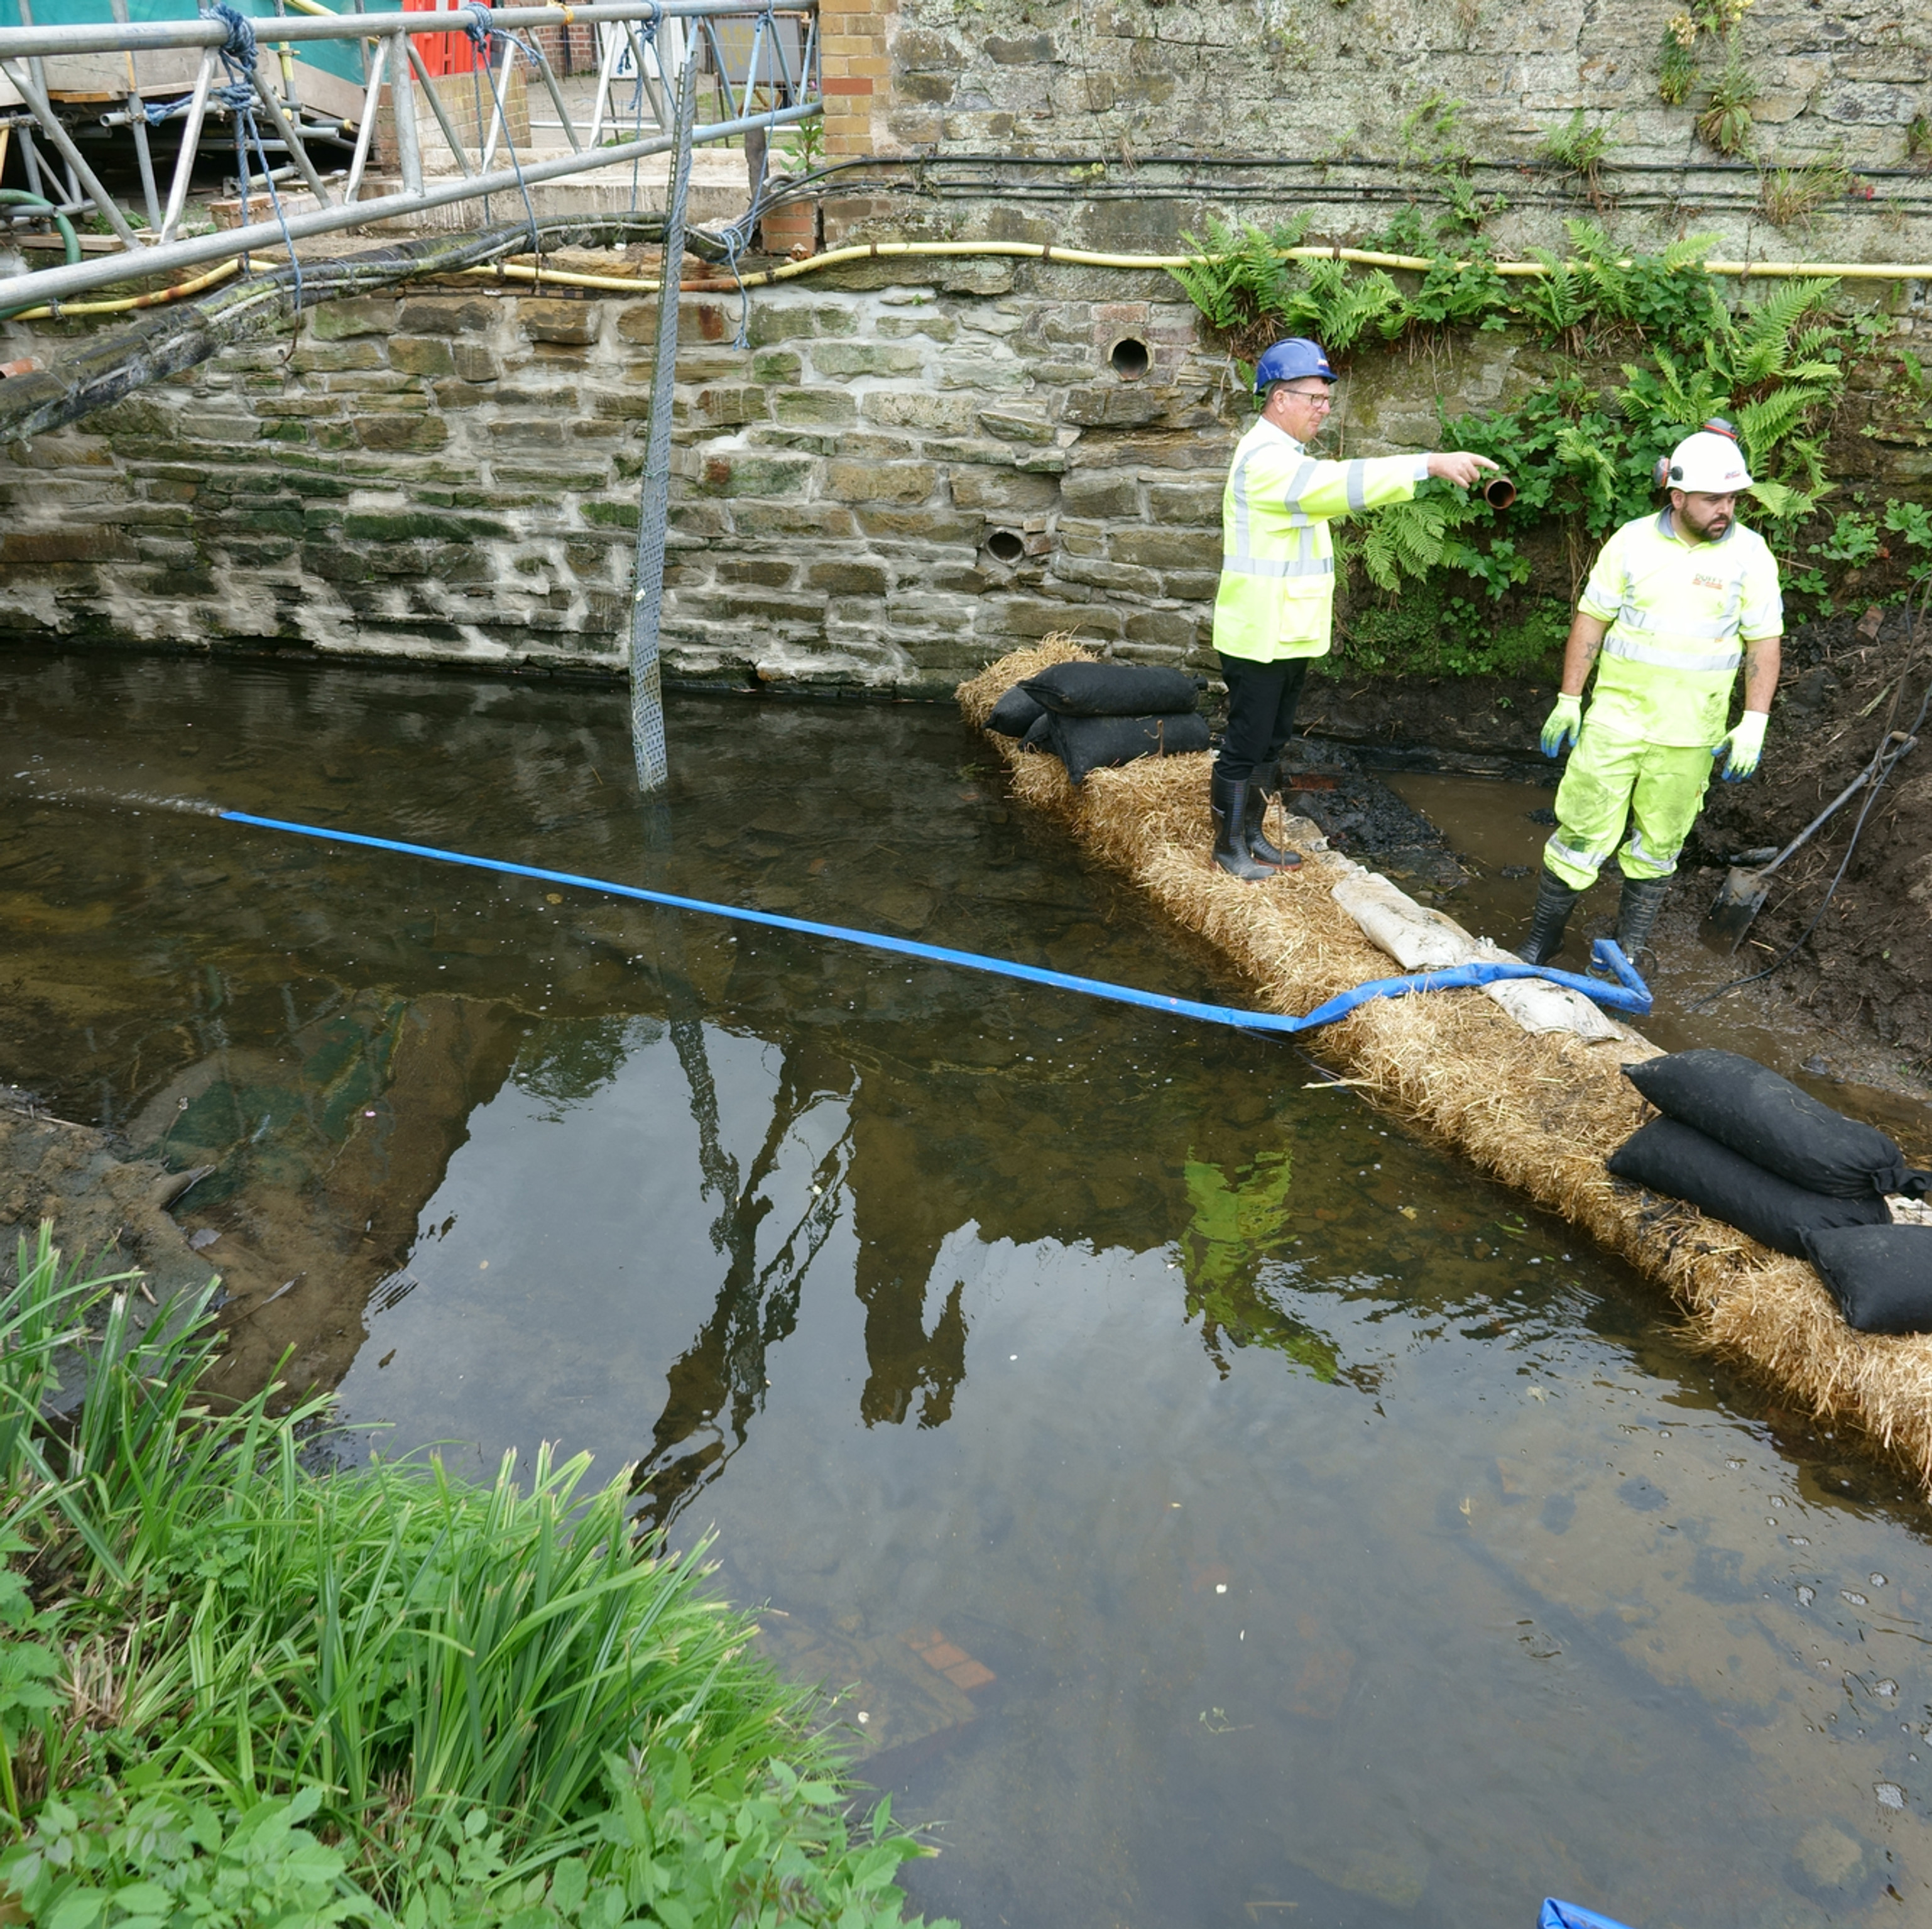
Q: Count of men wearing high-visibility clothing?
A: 2